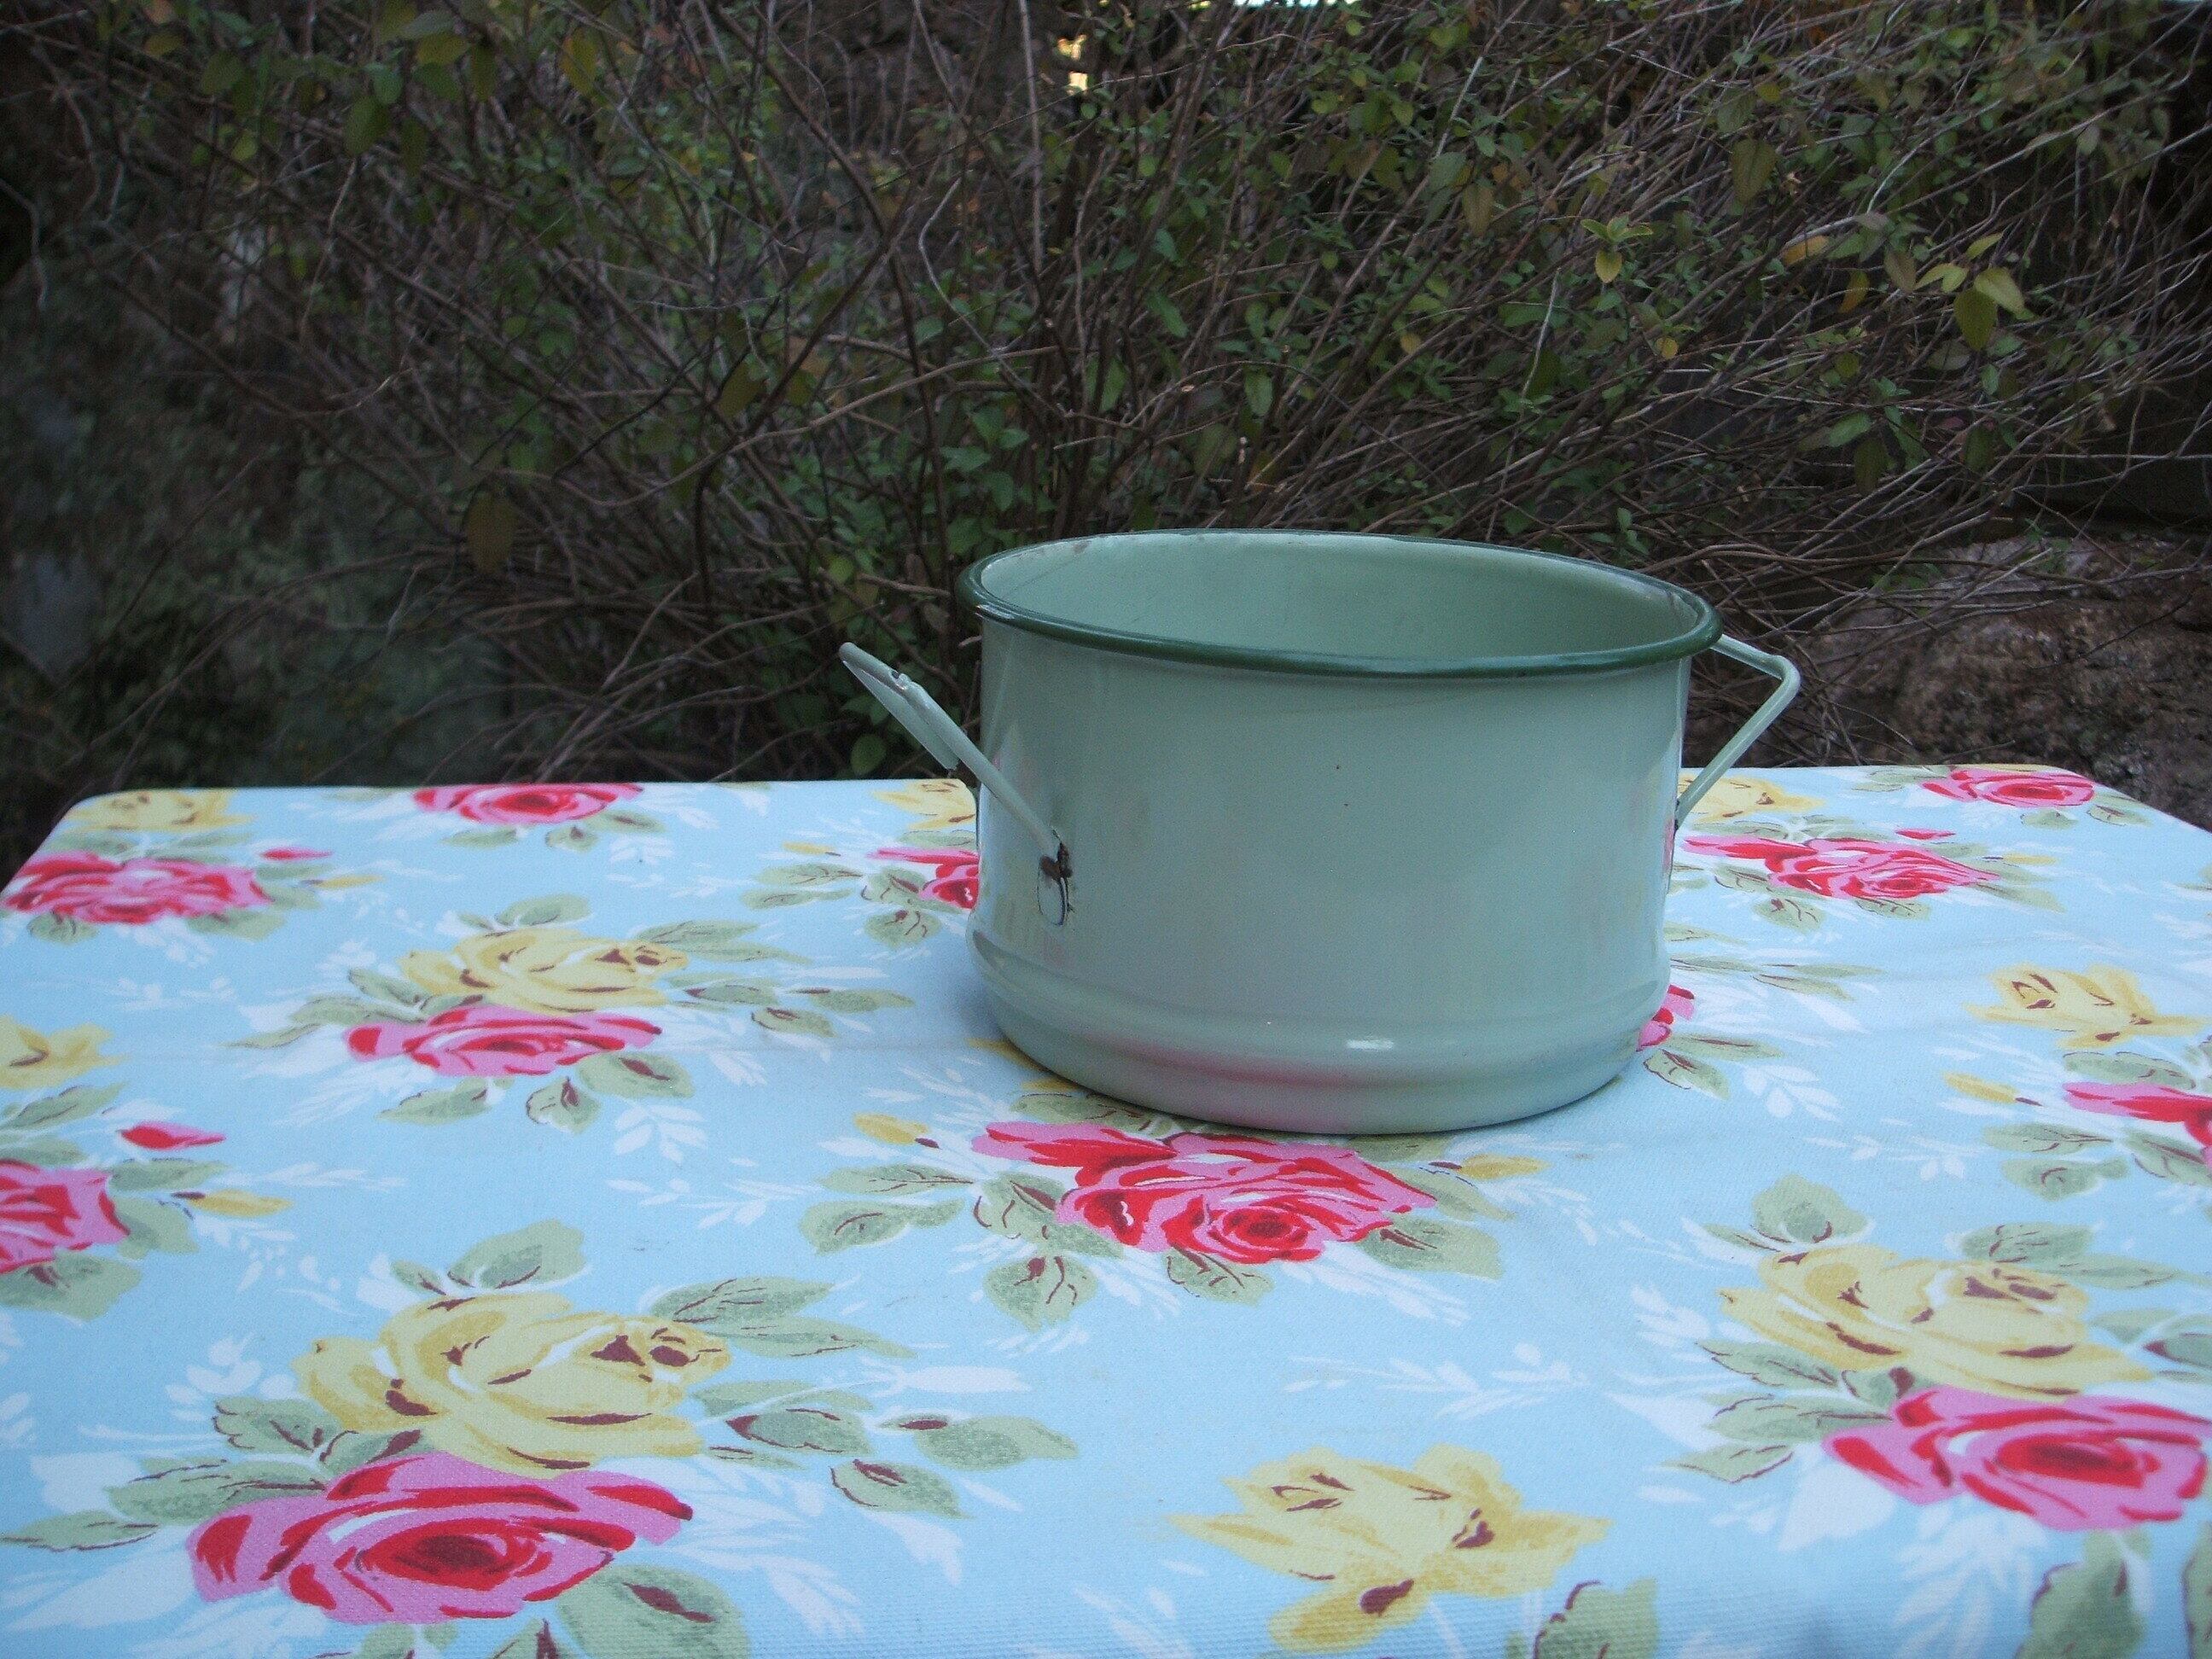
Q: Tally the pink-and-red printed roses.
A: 12